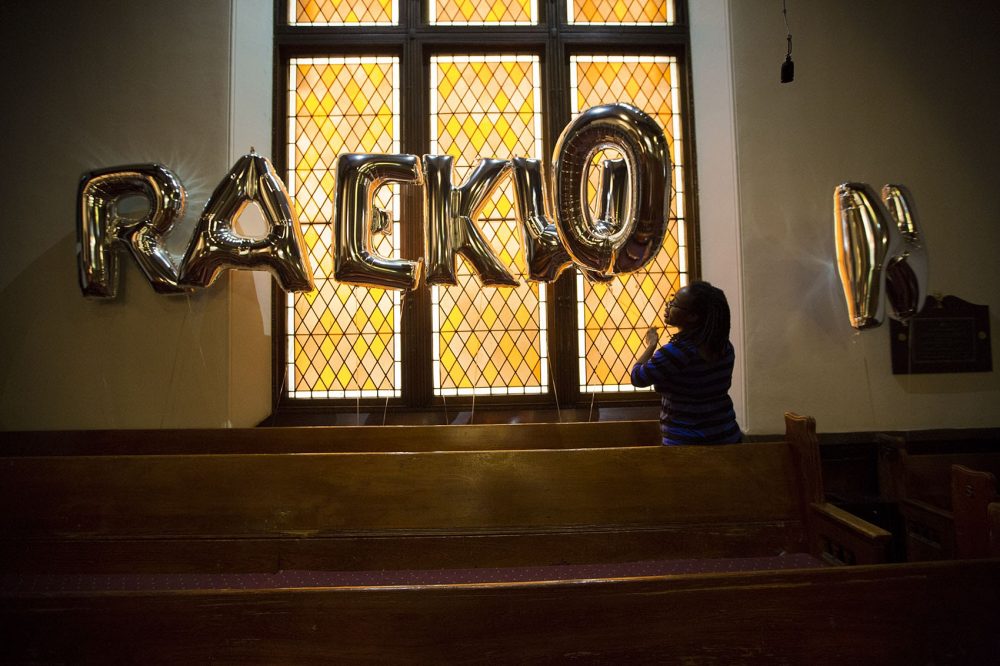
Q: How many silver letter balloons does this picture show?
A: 7